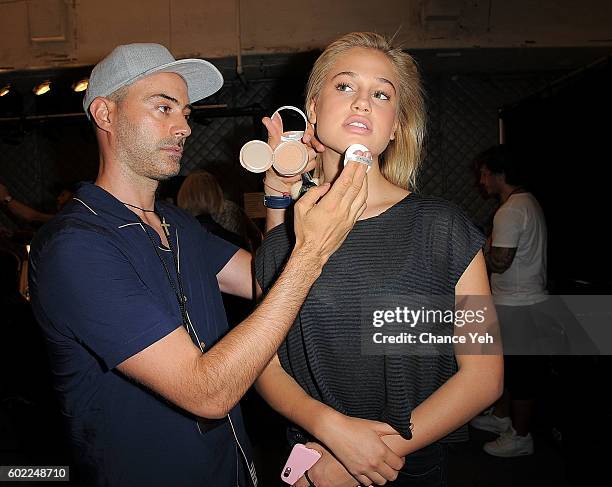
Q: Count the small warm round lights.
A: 3